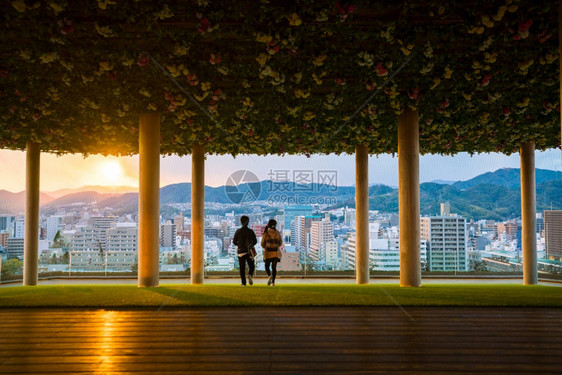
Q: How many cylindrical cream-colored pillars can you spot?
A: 6